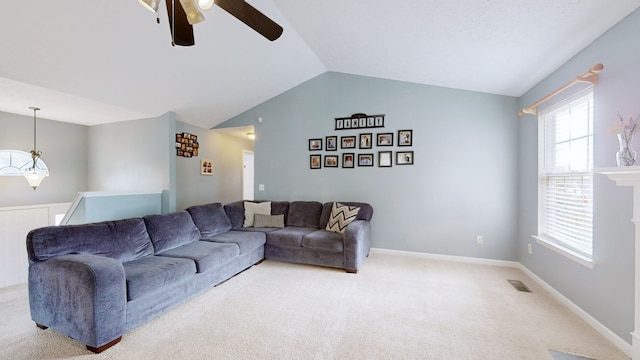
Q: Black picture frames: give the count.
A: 12